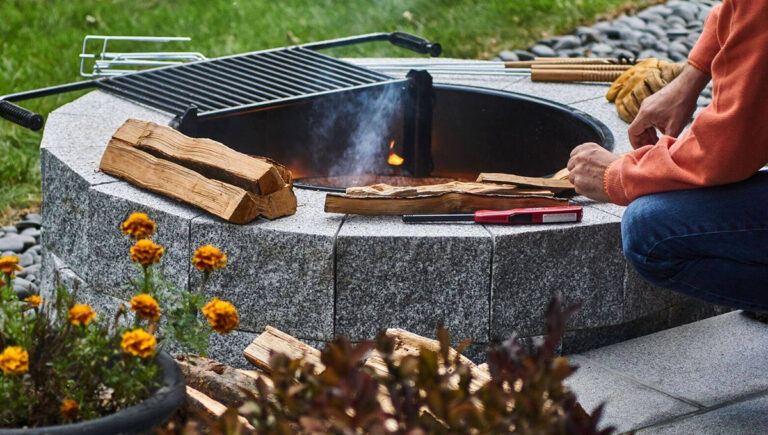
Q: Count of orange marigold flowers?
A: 11